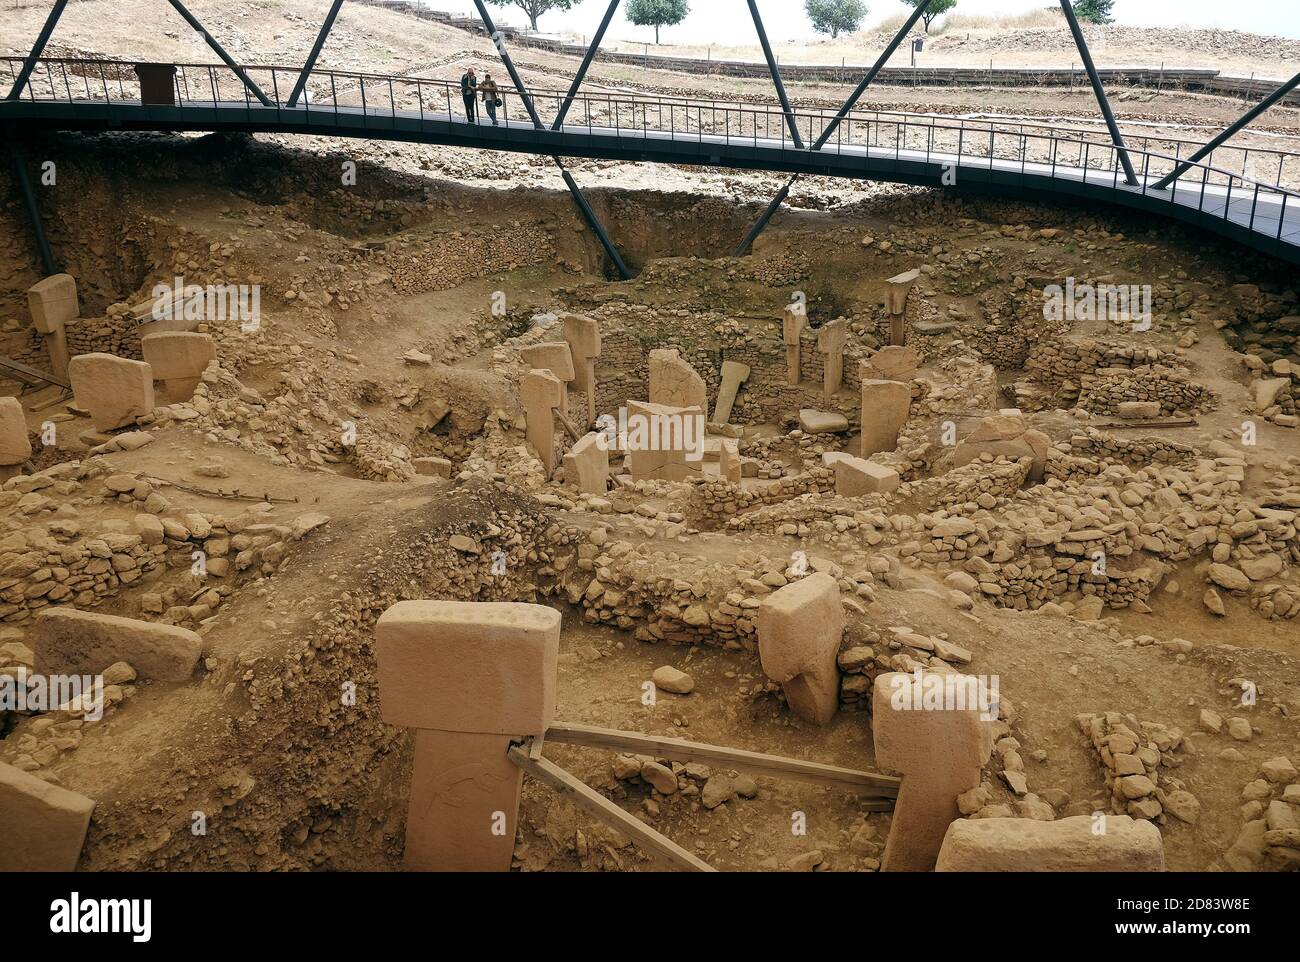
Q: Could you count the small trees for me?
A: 5